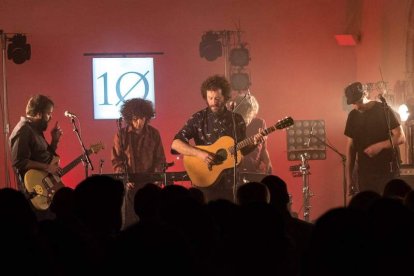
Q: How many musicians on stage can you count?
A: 5